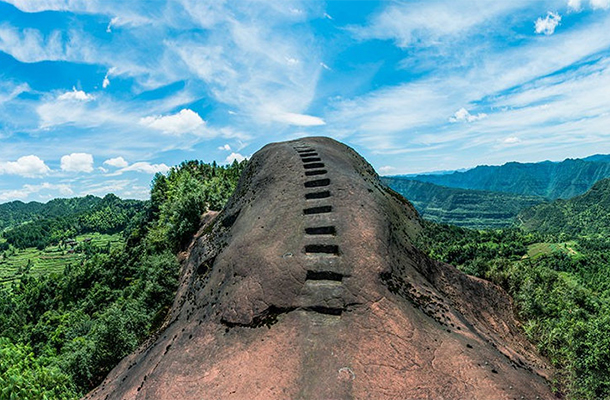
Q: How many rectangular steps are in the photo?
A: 13